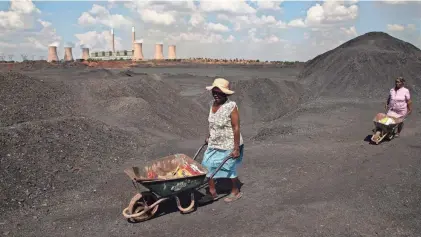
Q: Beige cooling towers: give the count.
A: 6